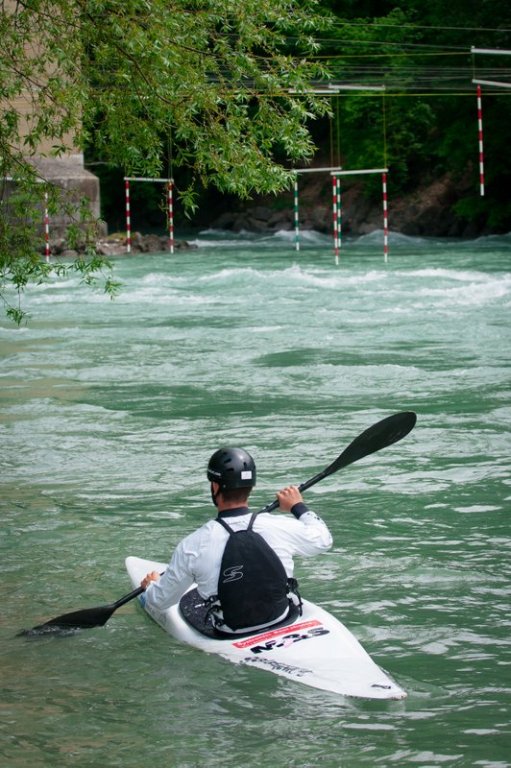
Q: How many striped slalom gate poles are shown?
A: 8